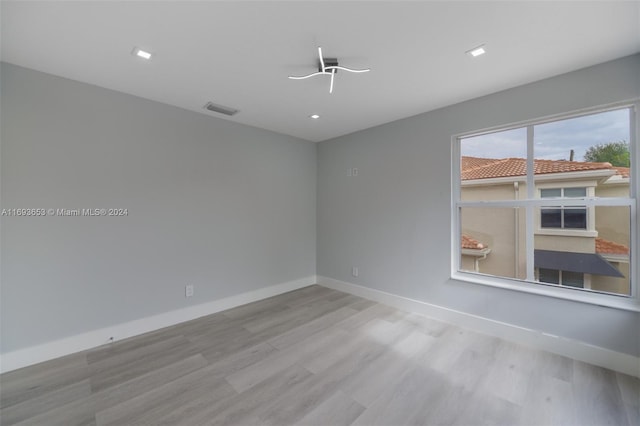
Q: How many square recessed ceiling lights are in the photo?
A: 3